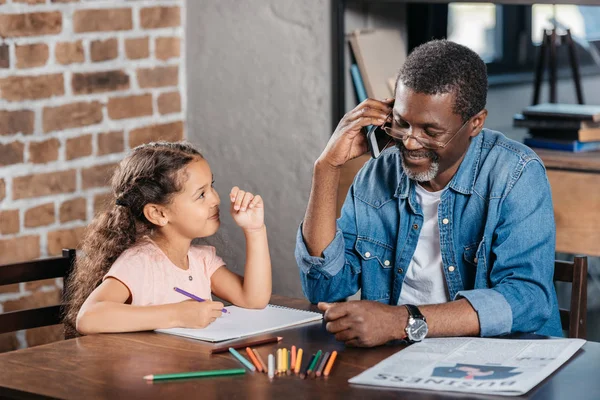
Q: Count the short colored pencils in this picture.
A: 13